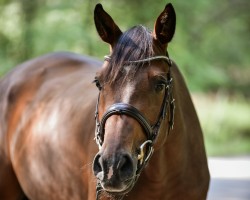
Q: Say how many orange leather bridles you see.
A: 0